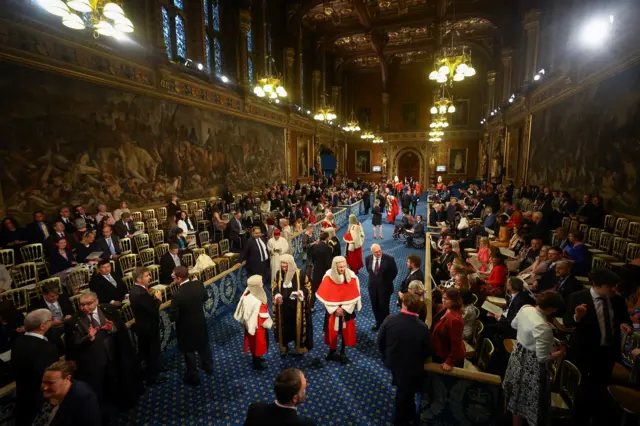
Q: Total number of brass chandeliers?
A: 11